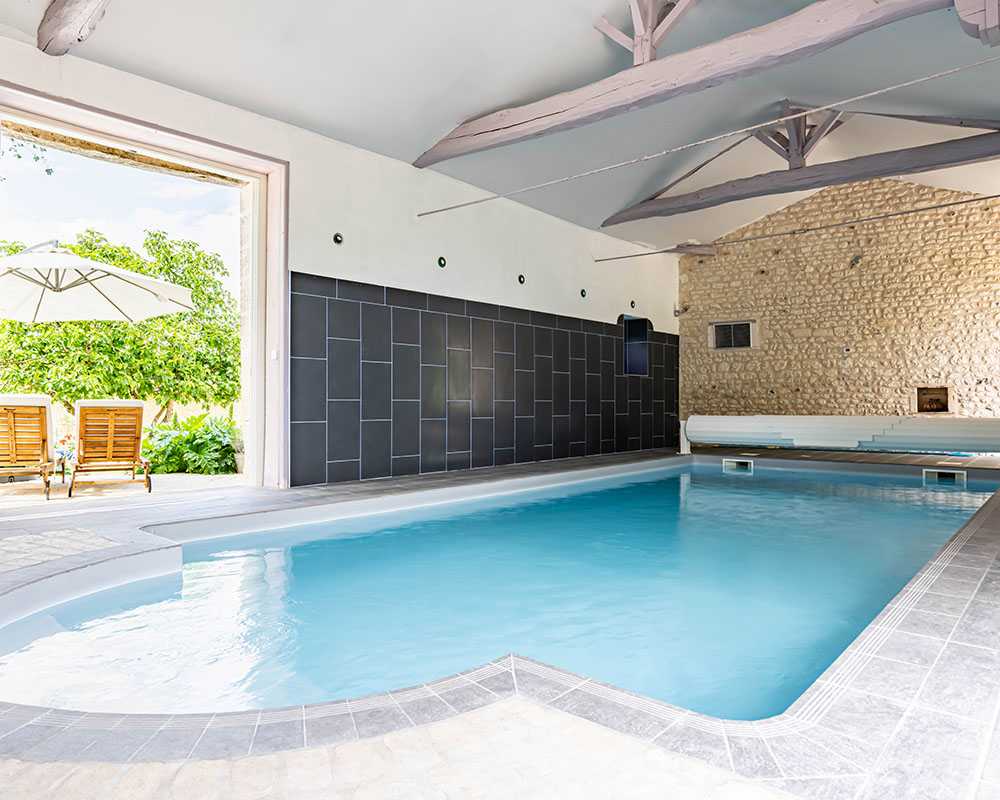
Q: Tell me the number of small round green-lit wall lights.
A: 5